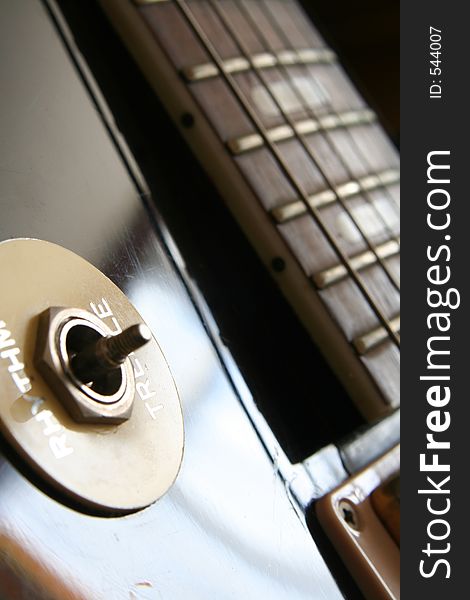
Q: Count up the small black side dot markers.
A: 2